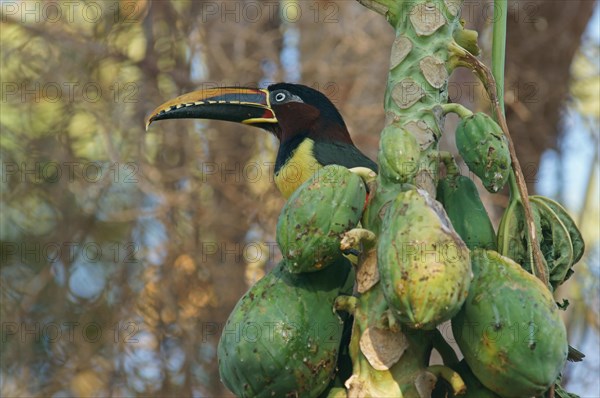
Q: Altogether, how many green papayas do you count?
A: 7